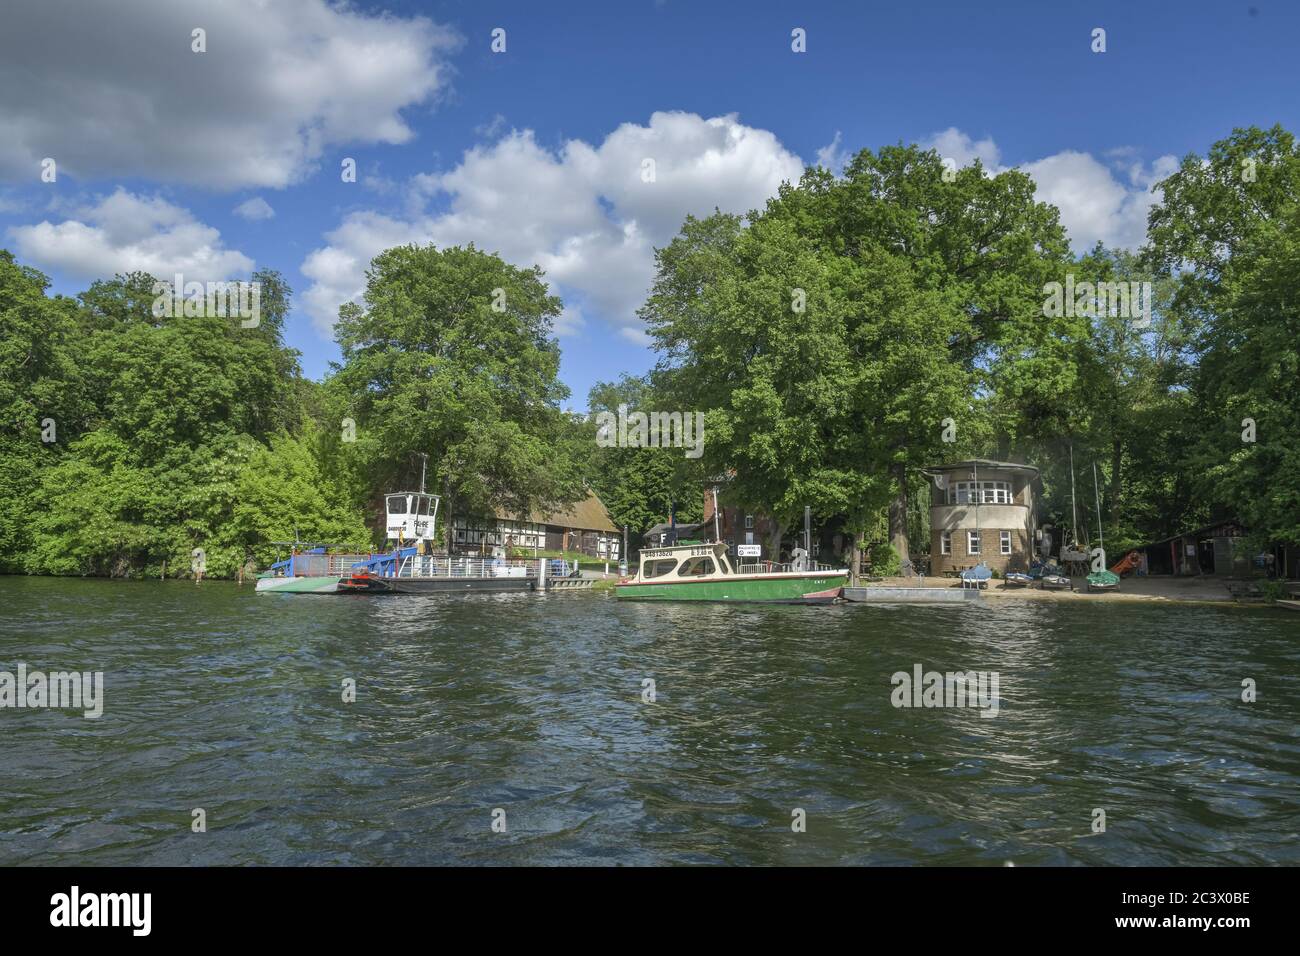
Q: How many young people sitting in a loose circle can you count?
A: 0